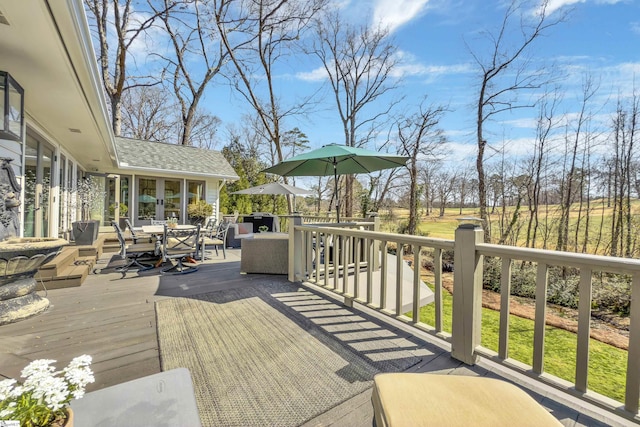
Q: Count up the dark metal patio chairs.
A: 6